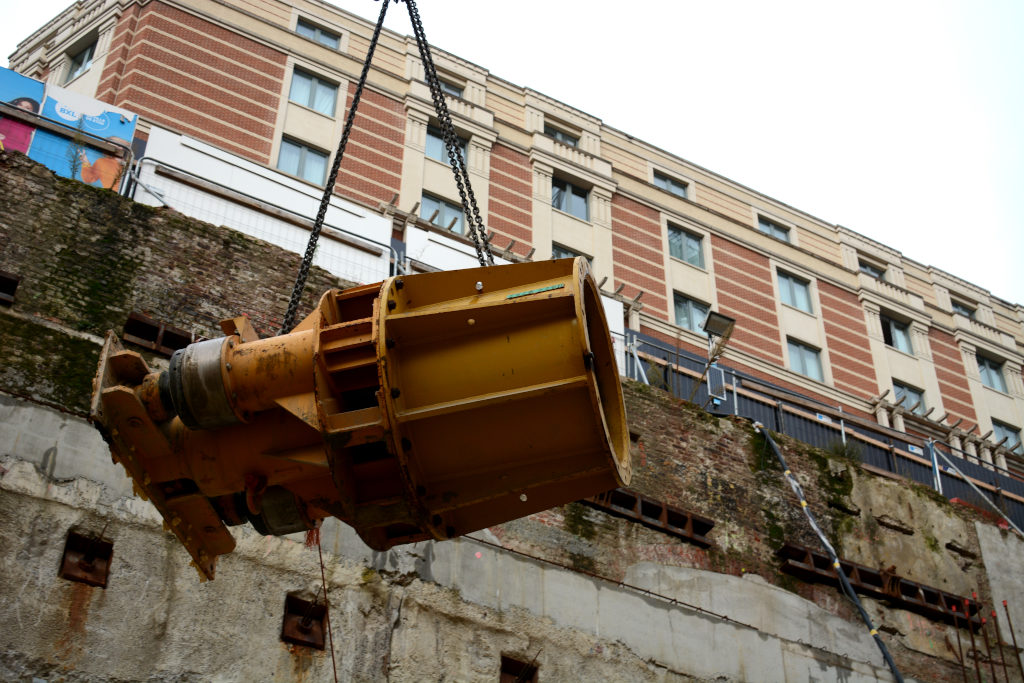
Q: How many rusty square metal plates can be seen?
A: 3